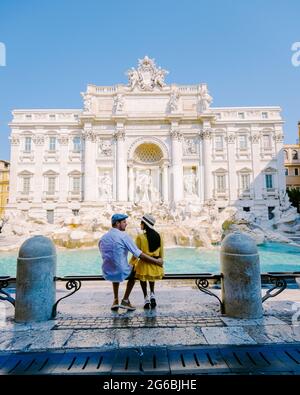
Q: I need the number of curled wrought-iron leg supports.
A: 4